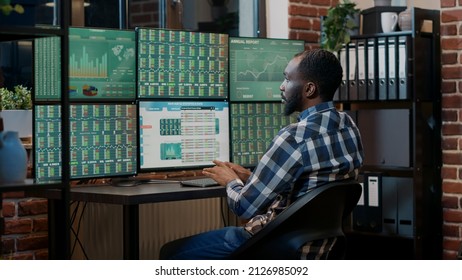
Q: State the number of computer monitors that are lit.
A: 6